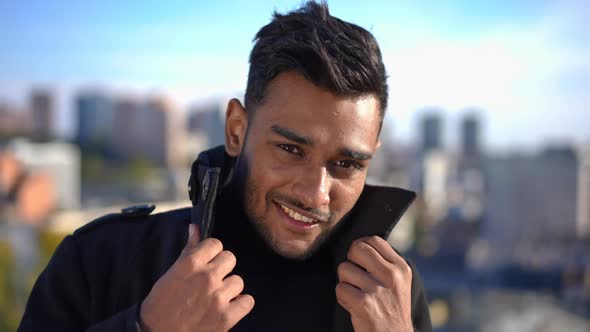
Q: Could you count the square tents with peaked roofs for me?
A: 0